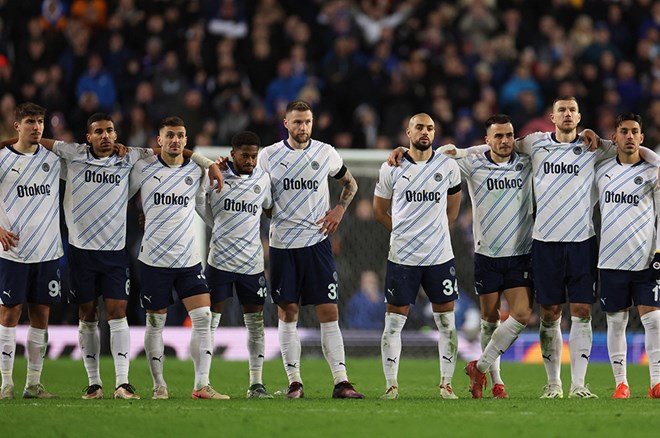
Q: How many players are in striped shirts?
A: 9